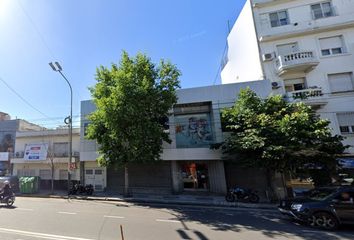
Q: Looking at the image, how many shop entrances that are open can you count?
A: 1